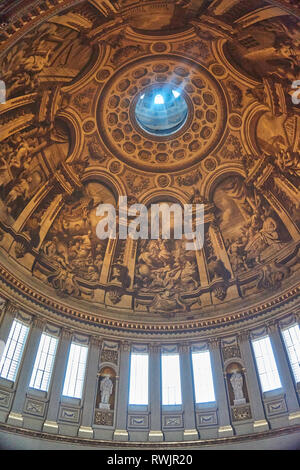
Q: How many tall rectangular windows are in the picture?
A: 8